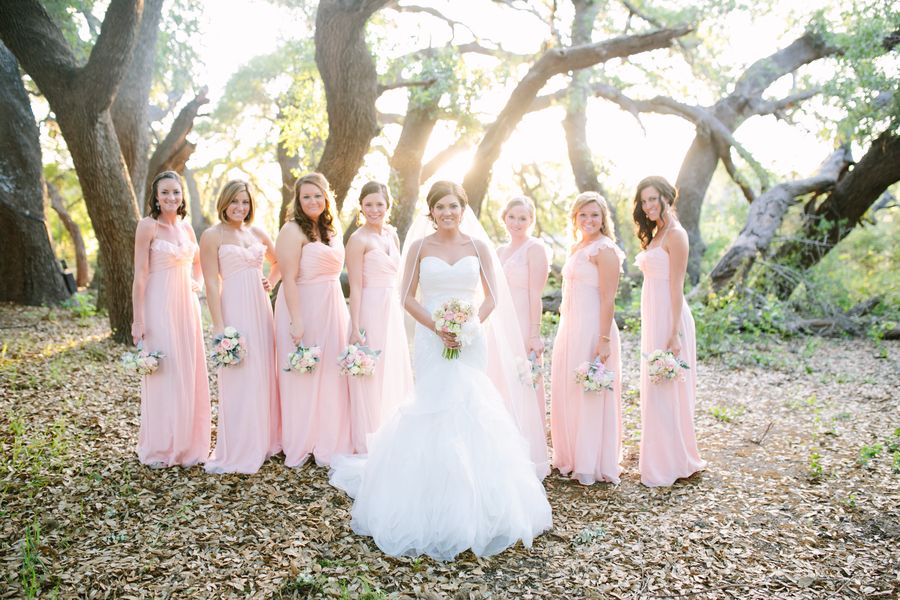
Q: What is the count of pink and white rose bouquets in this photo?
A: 8